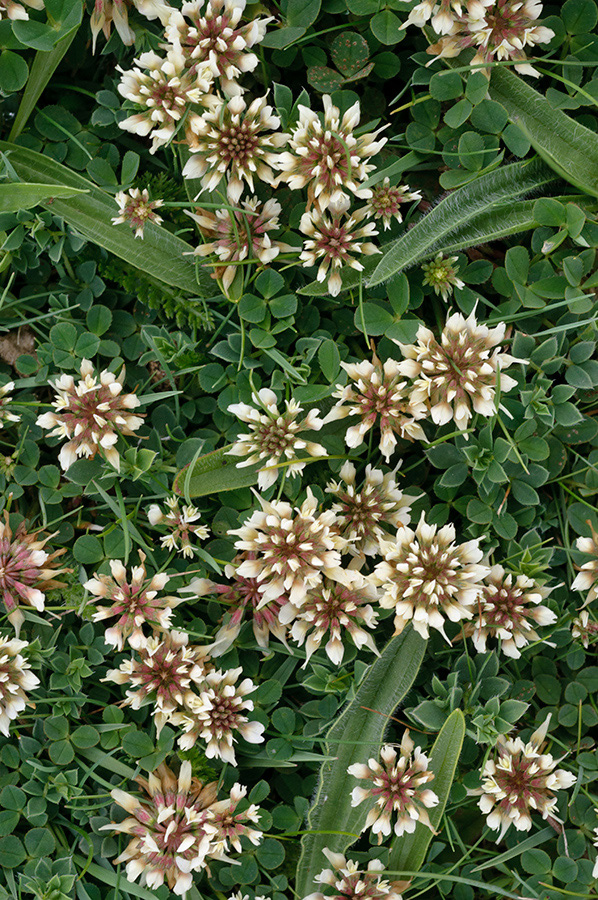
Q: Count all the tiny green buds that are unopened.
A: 1